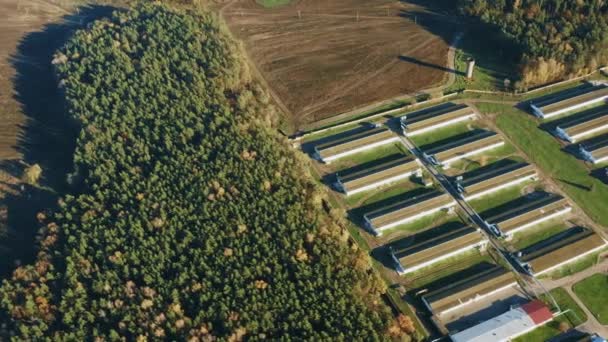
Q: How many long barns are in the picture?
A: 13